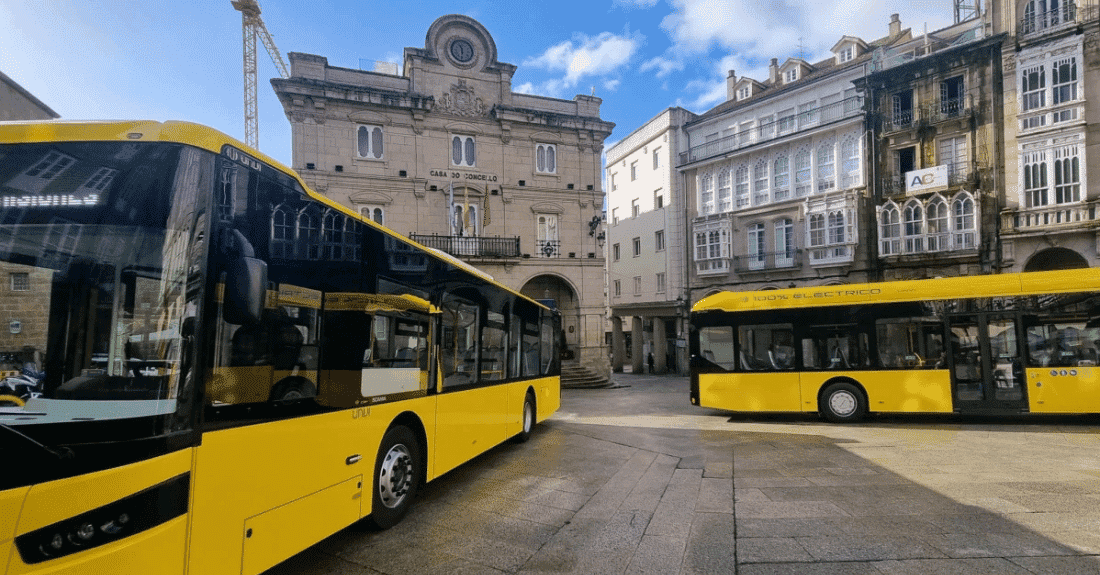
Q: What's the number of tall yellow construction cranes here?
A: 1